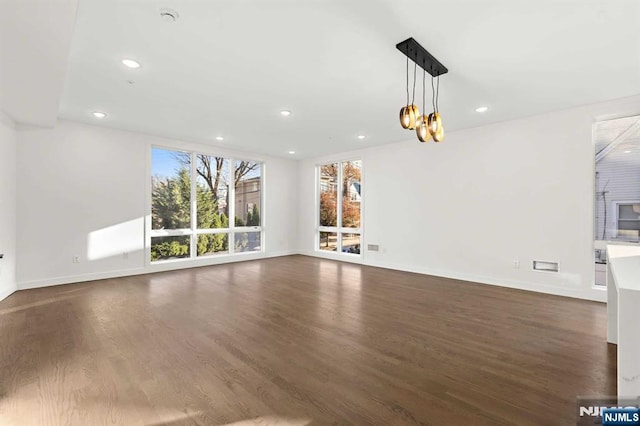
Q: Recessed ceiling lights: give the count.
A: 7